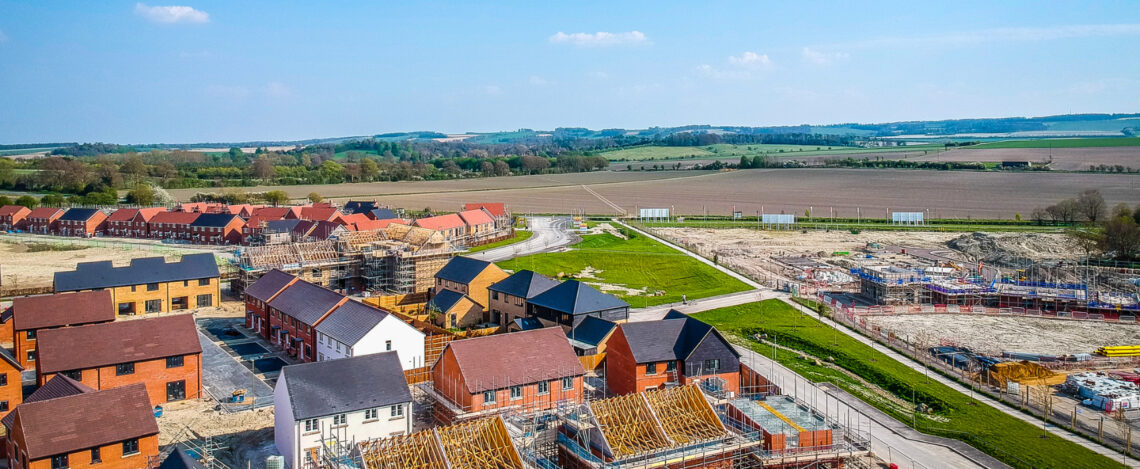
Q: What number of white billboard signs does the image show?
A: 3